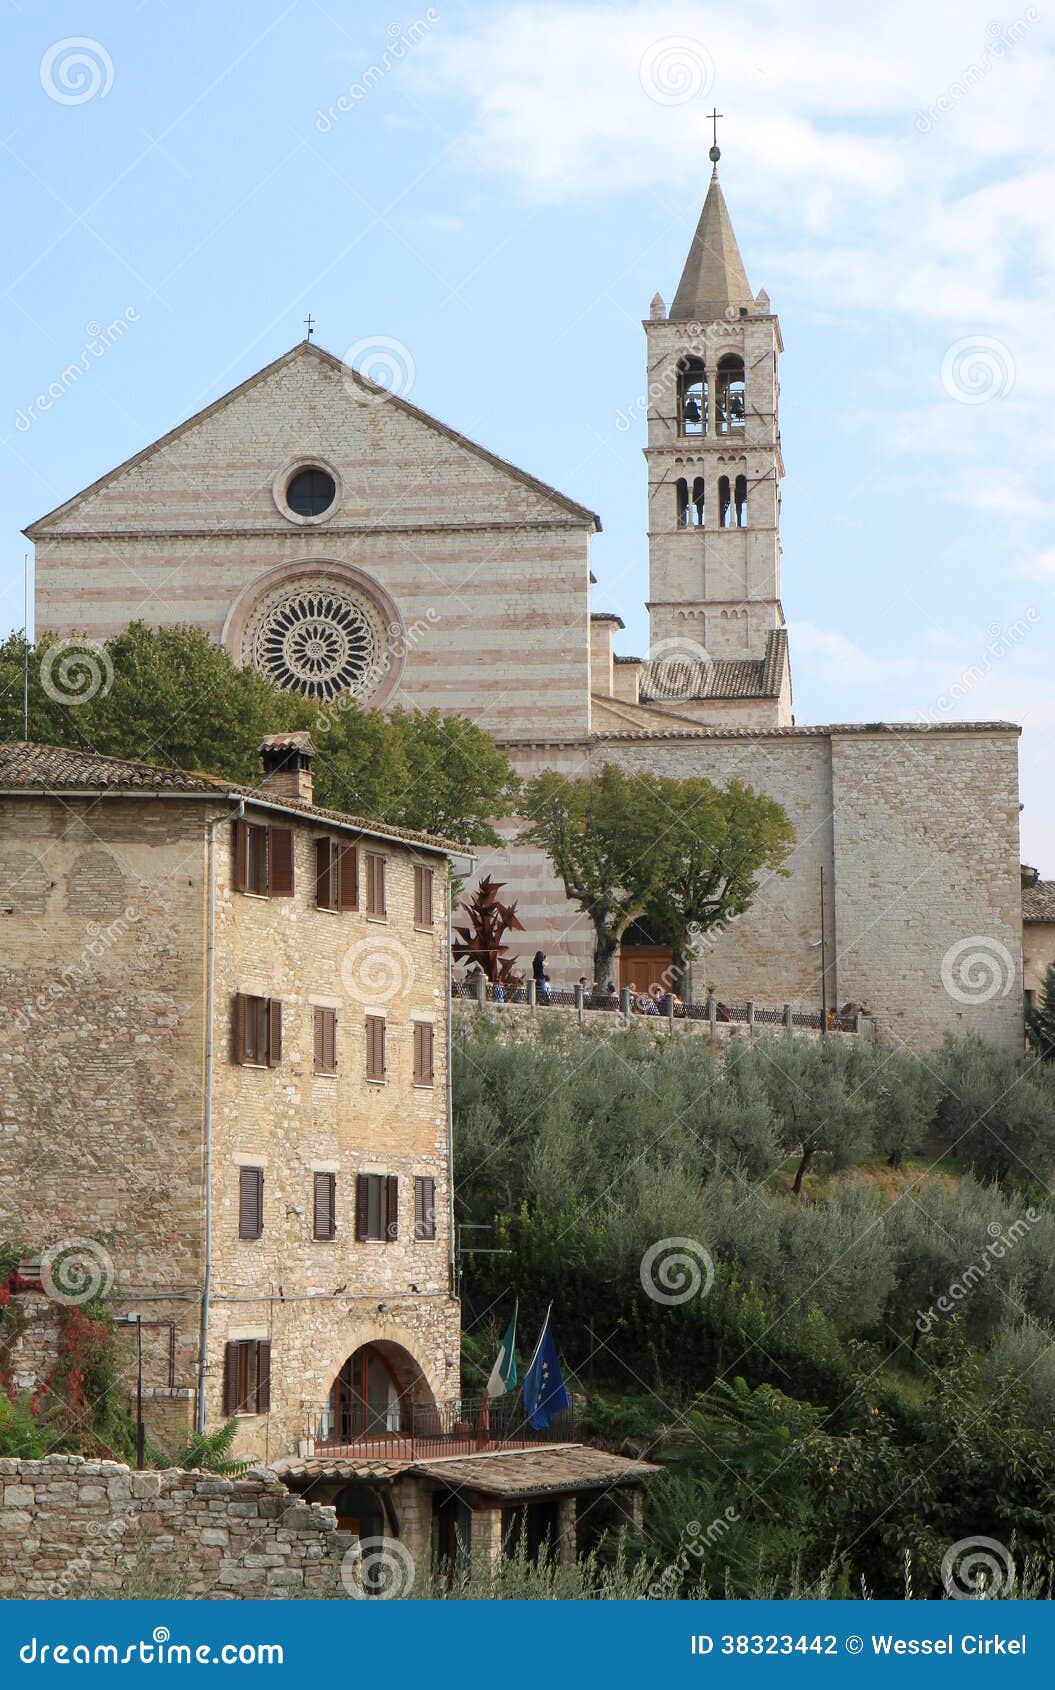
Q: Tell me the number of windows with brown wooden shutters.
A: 13